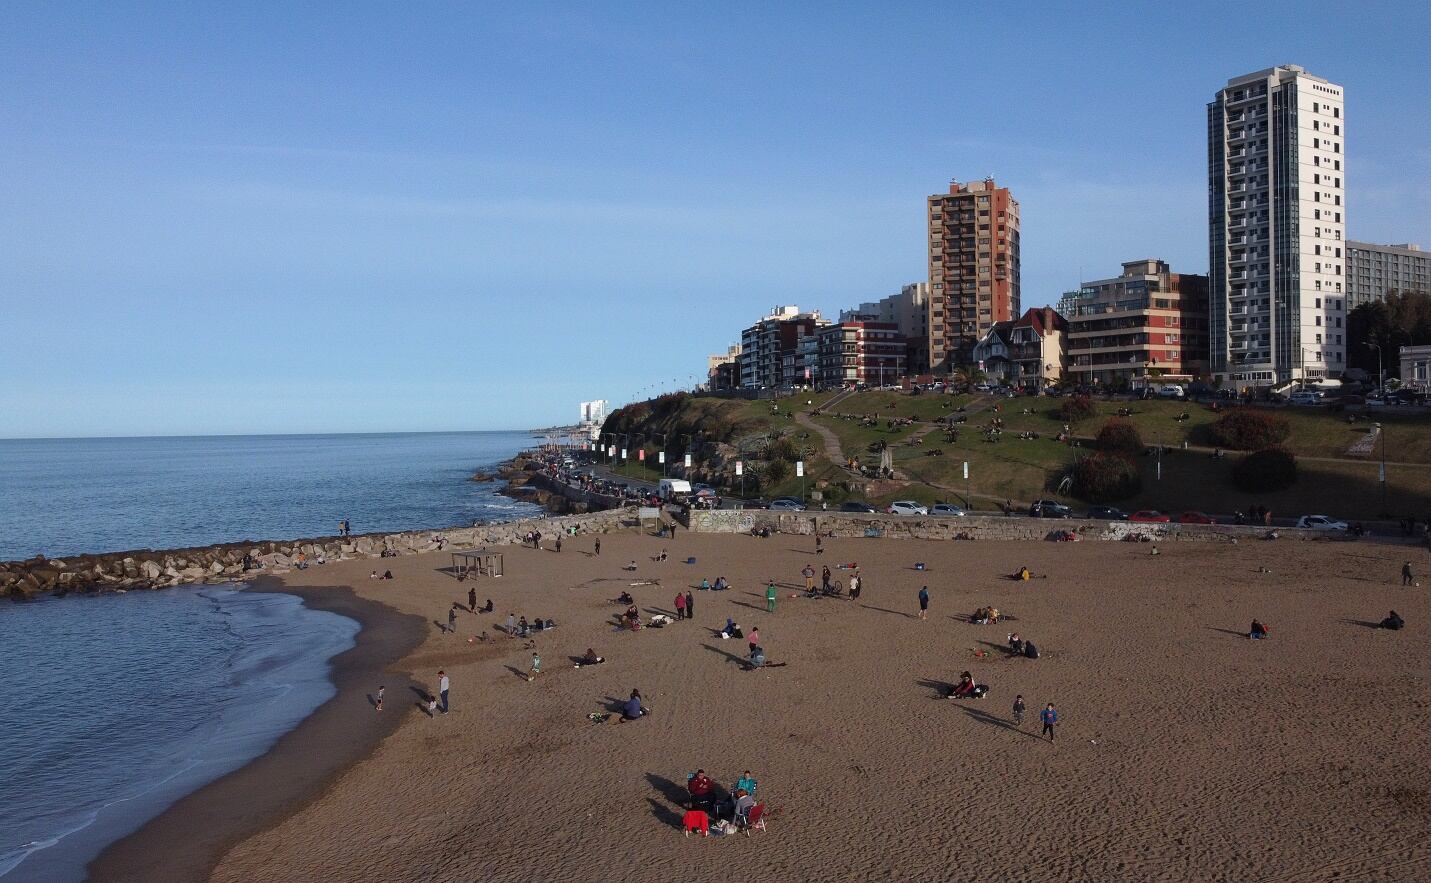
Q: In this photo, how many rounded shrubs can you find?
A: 5